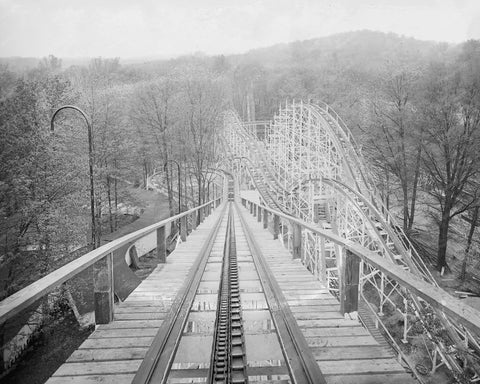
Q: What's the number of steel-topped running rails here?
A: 2